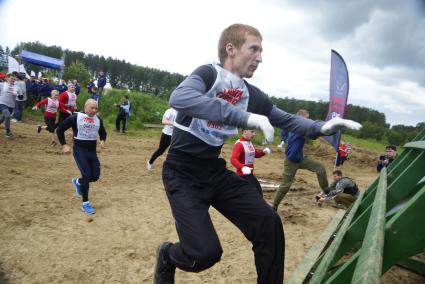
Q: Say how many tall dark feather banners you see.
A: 1